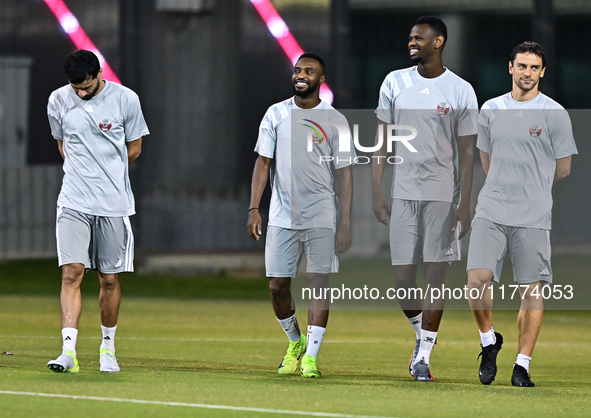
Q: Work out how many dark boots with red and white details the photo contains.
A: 2